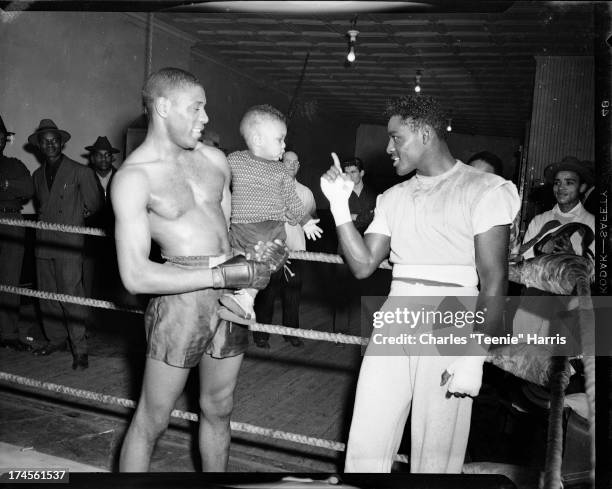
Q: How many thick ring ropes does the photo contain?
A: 3